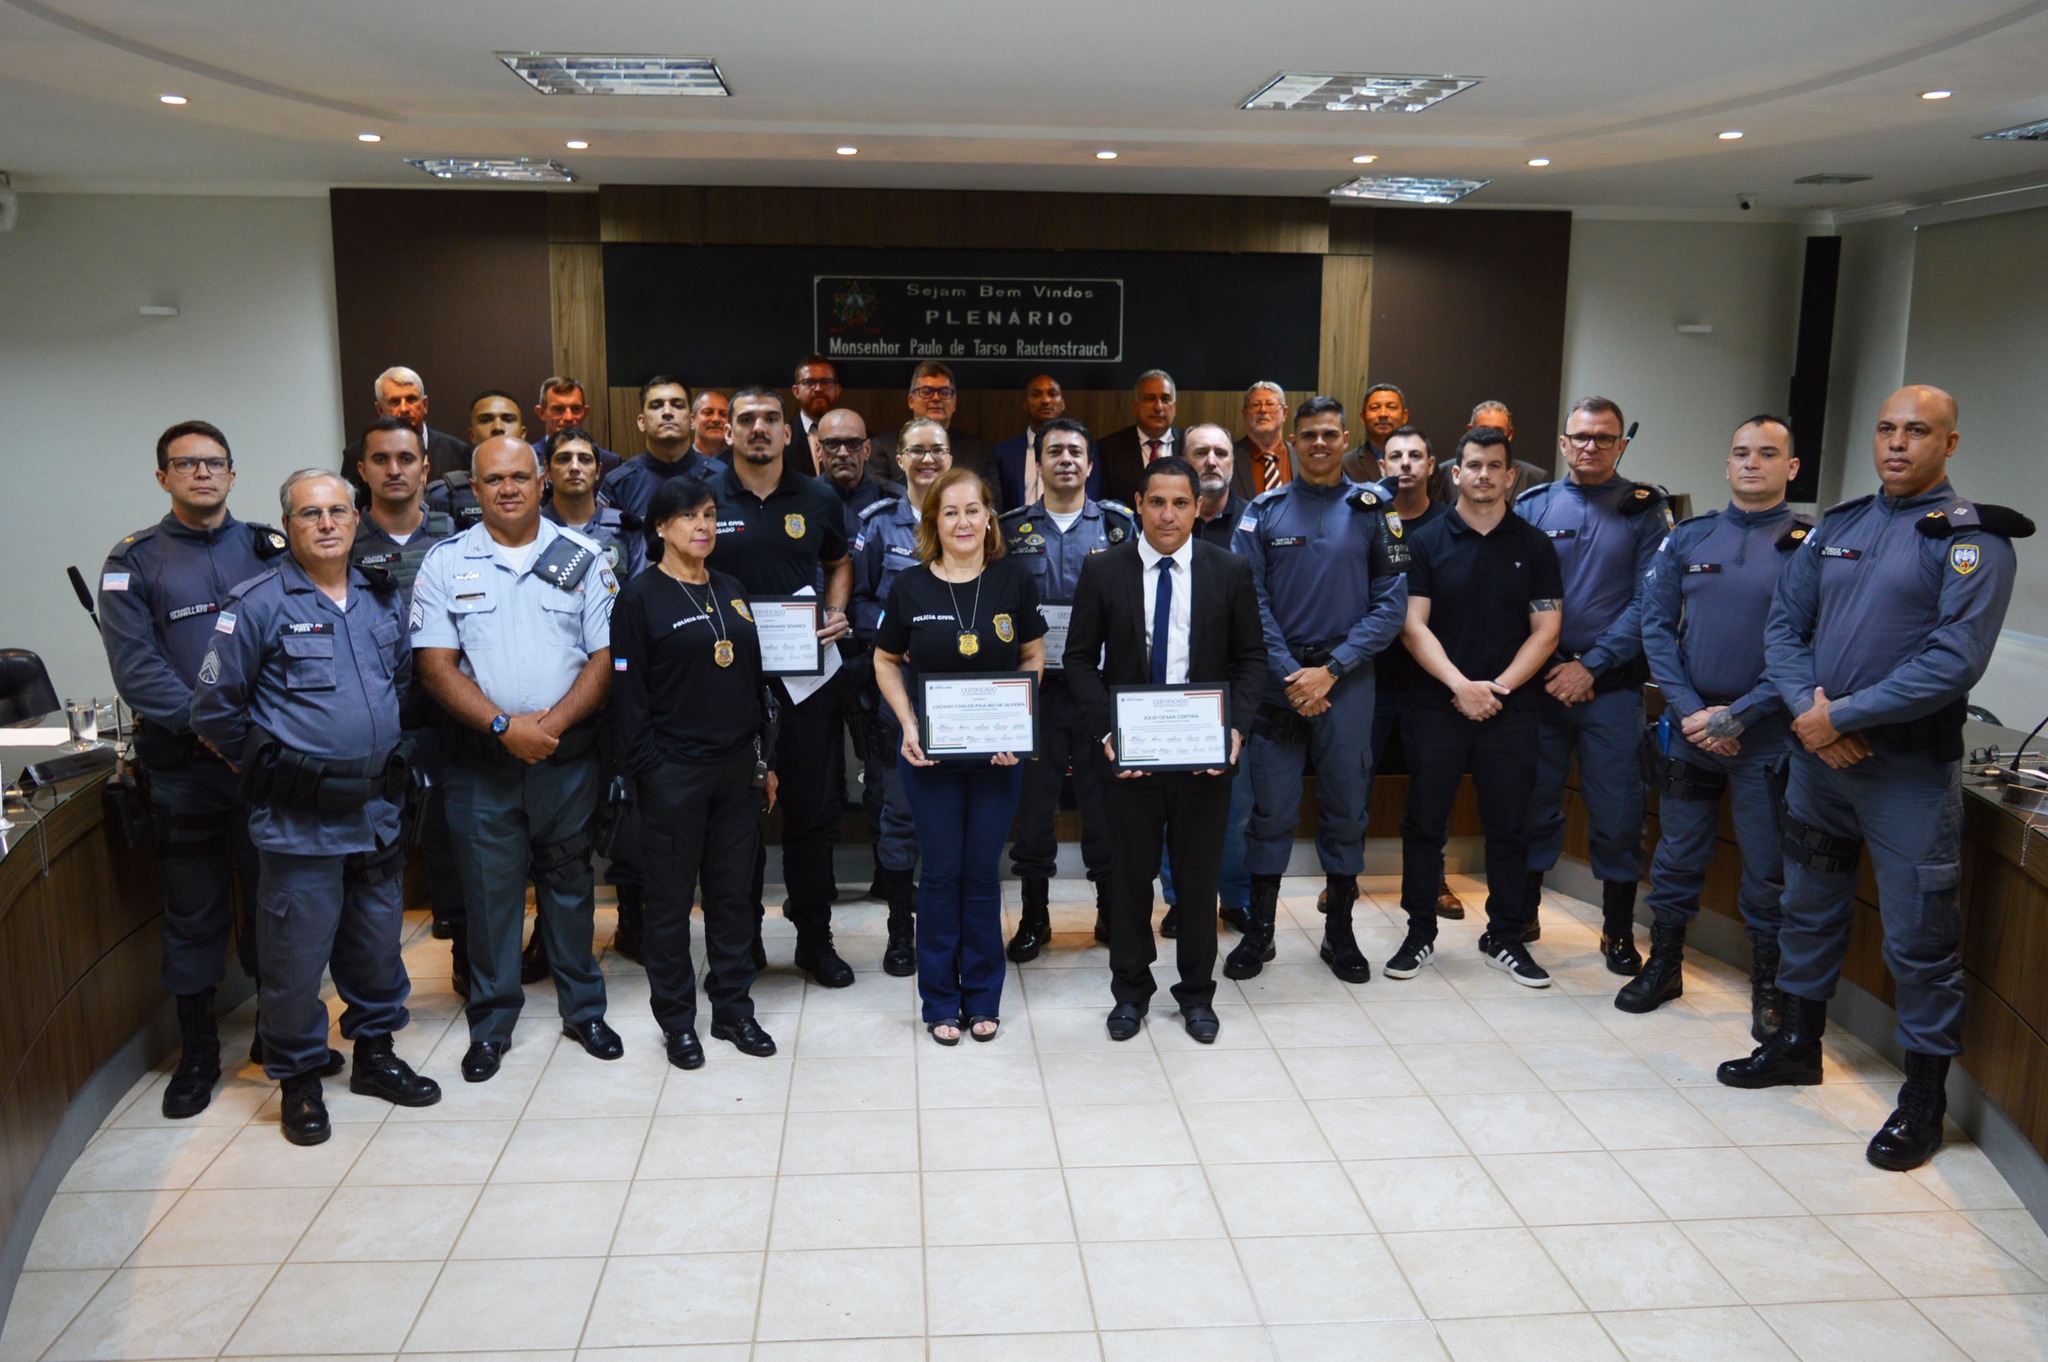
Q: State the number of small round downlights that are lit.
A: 9